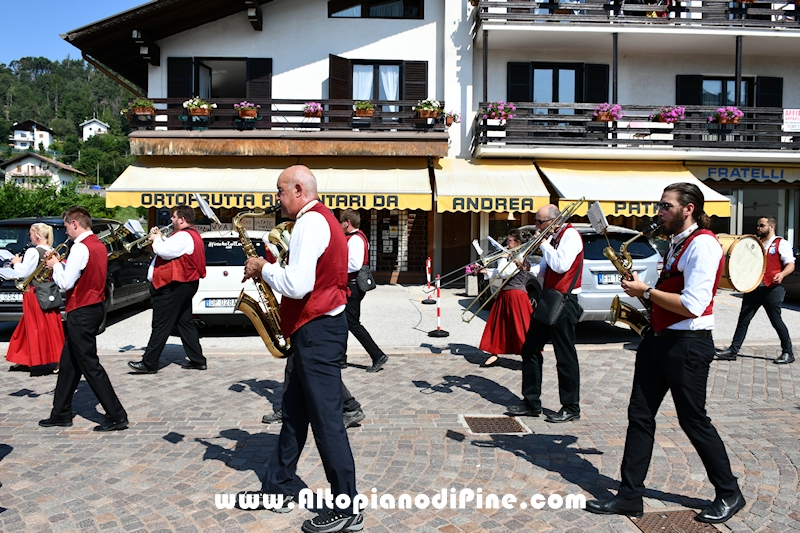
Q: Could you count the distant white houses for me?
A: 3